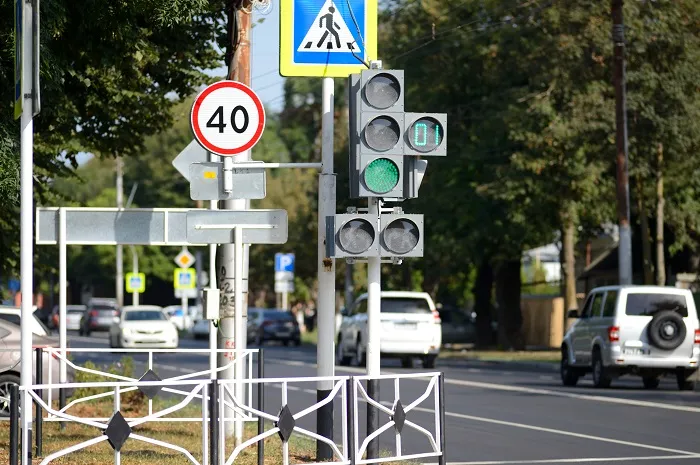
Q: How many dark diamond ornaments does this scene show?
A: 4